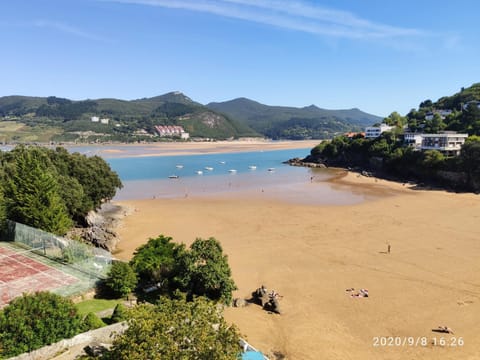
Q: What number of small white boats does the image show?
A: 8